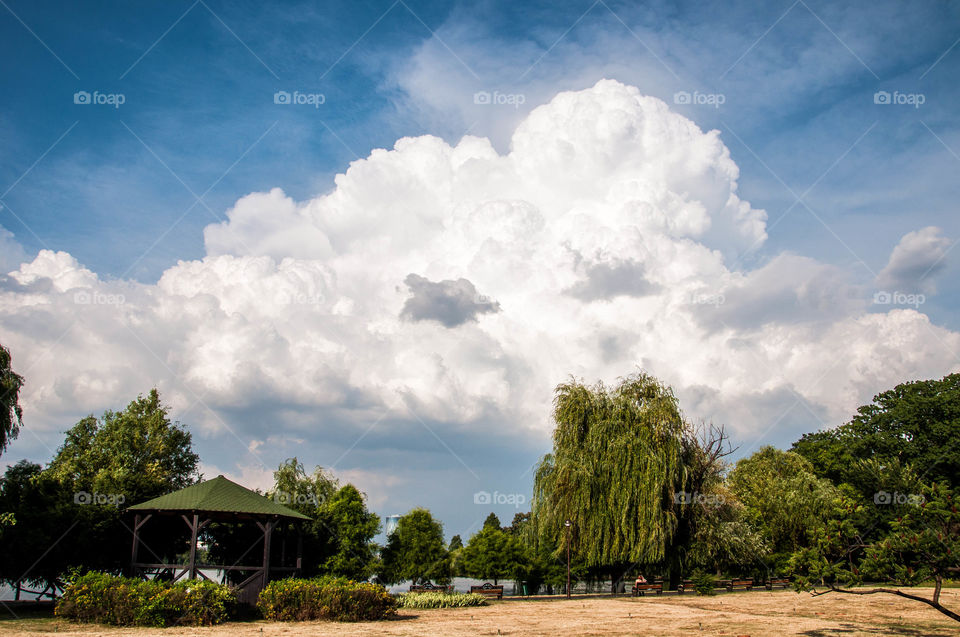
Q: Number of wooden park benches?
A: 6